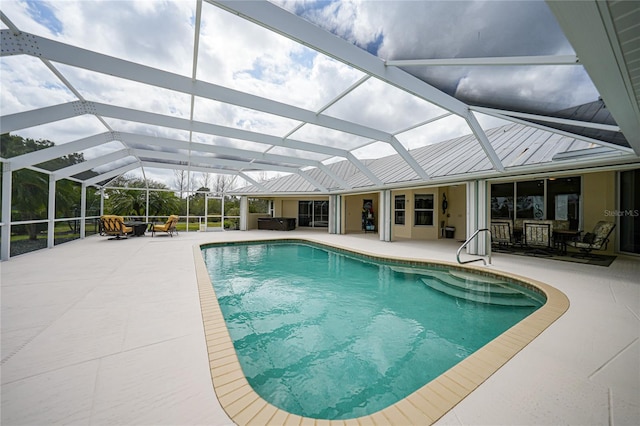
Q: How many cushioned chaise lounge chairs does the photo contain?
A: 2